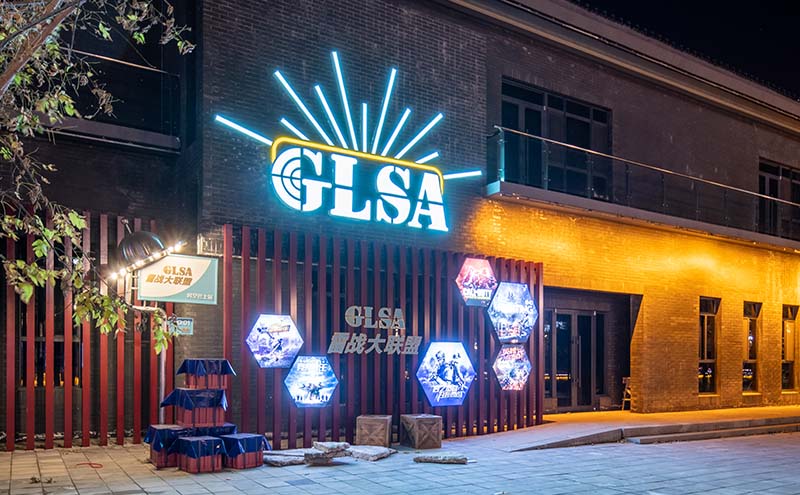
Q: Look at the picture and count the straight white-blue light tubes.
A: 11